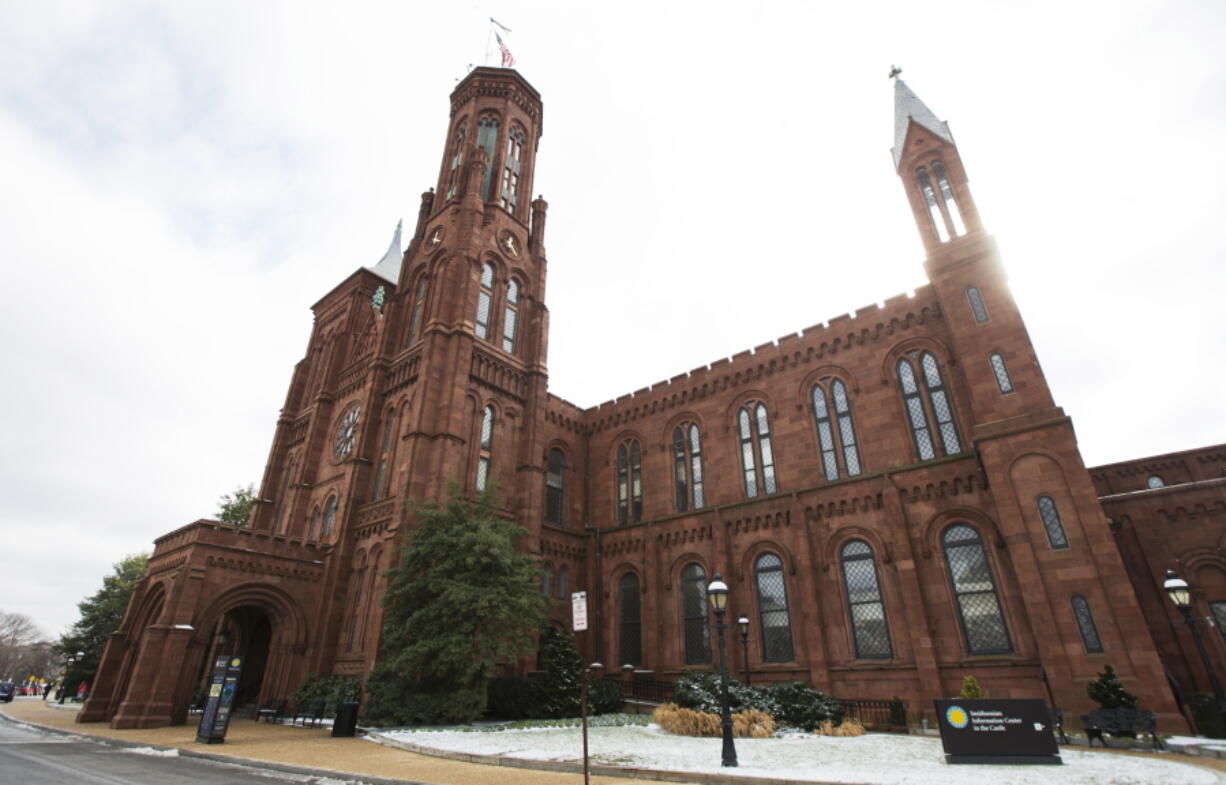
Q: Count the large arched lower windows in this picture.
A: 5